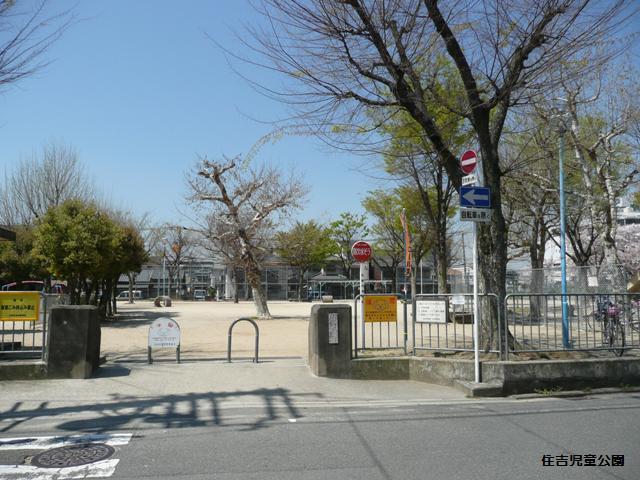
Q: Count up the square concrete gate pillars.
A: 2